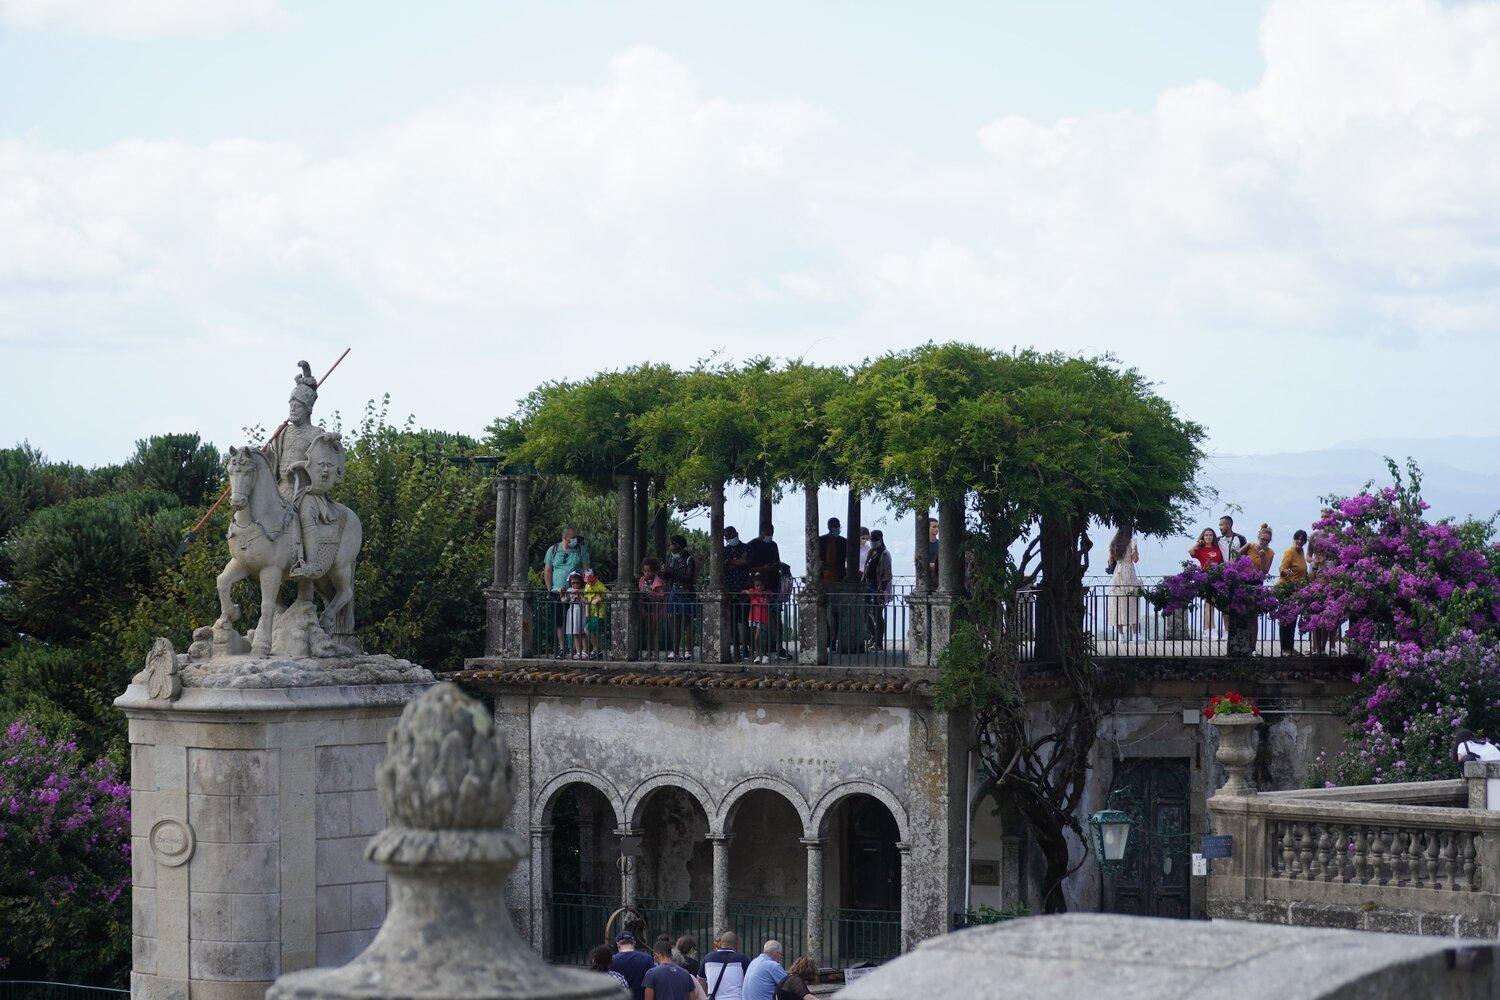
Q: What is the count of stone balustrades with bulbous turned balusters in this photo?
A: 1